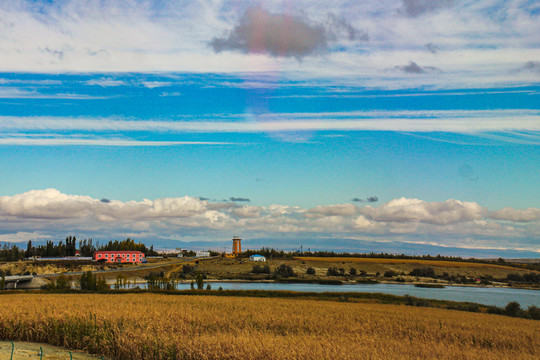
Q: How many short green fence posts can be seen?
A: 4